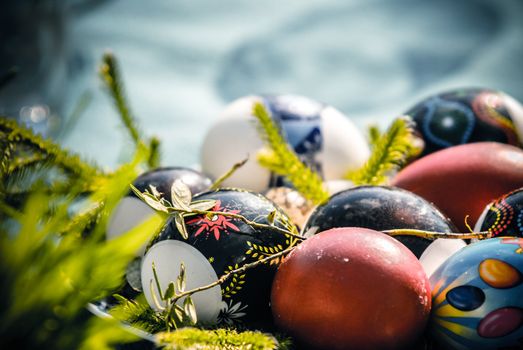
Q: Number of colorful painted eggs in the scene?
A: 9